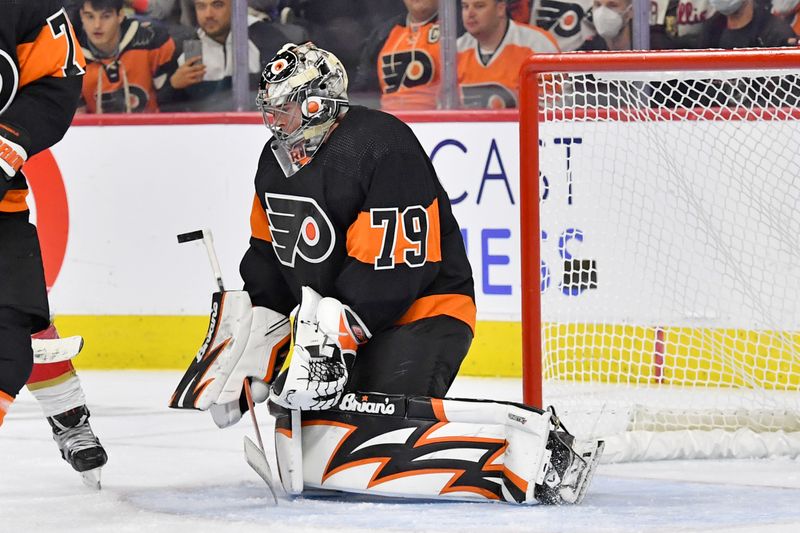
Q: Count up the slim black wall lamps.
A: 0